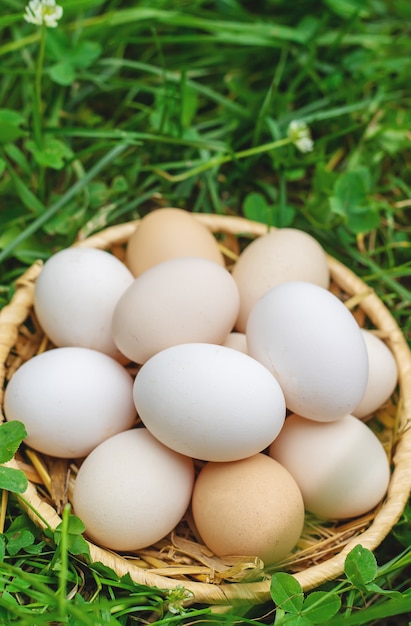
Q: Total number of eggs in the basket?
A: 12